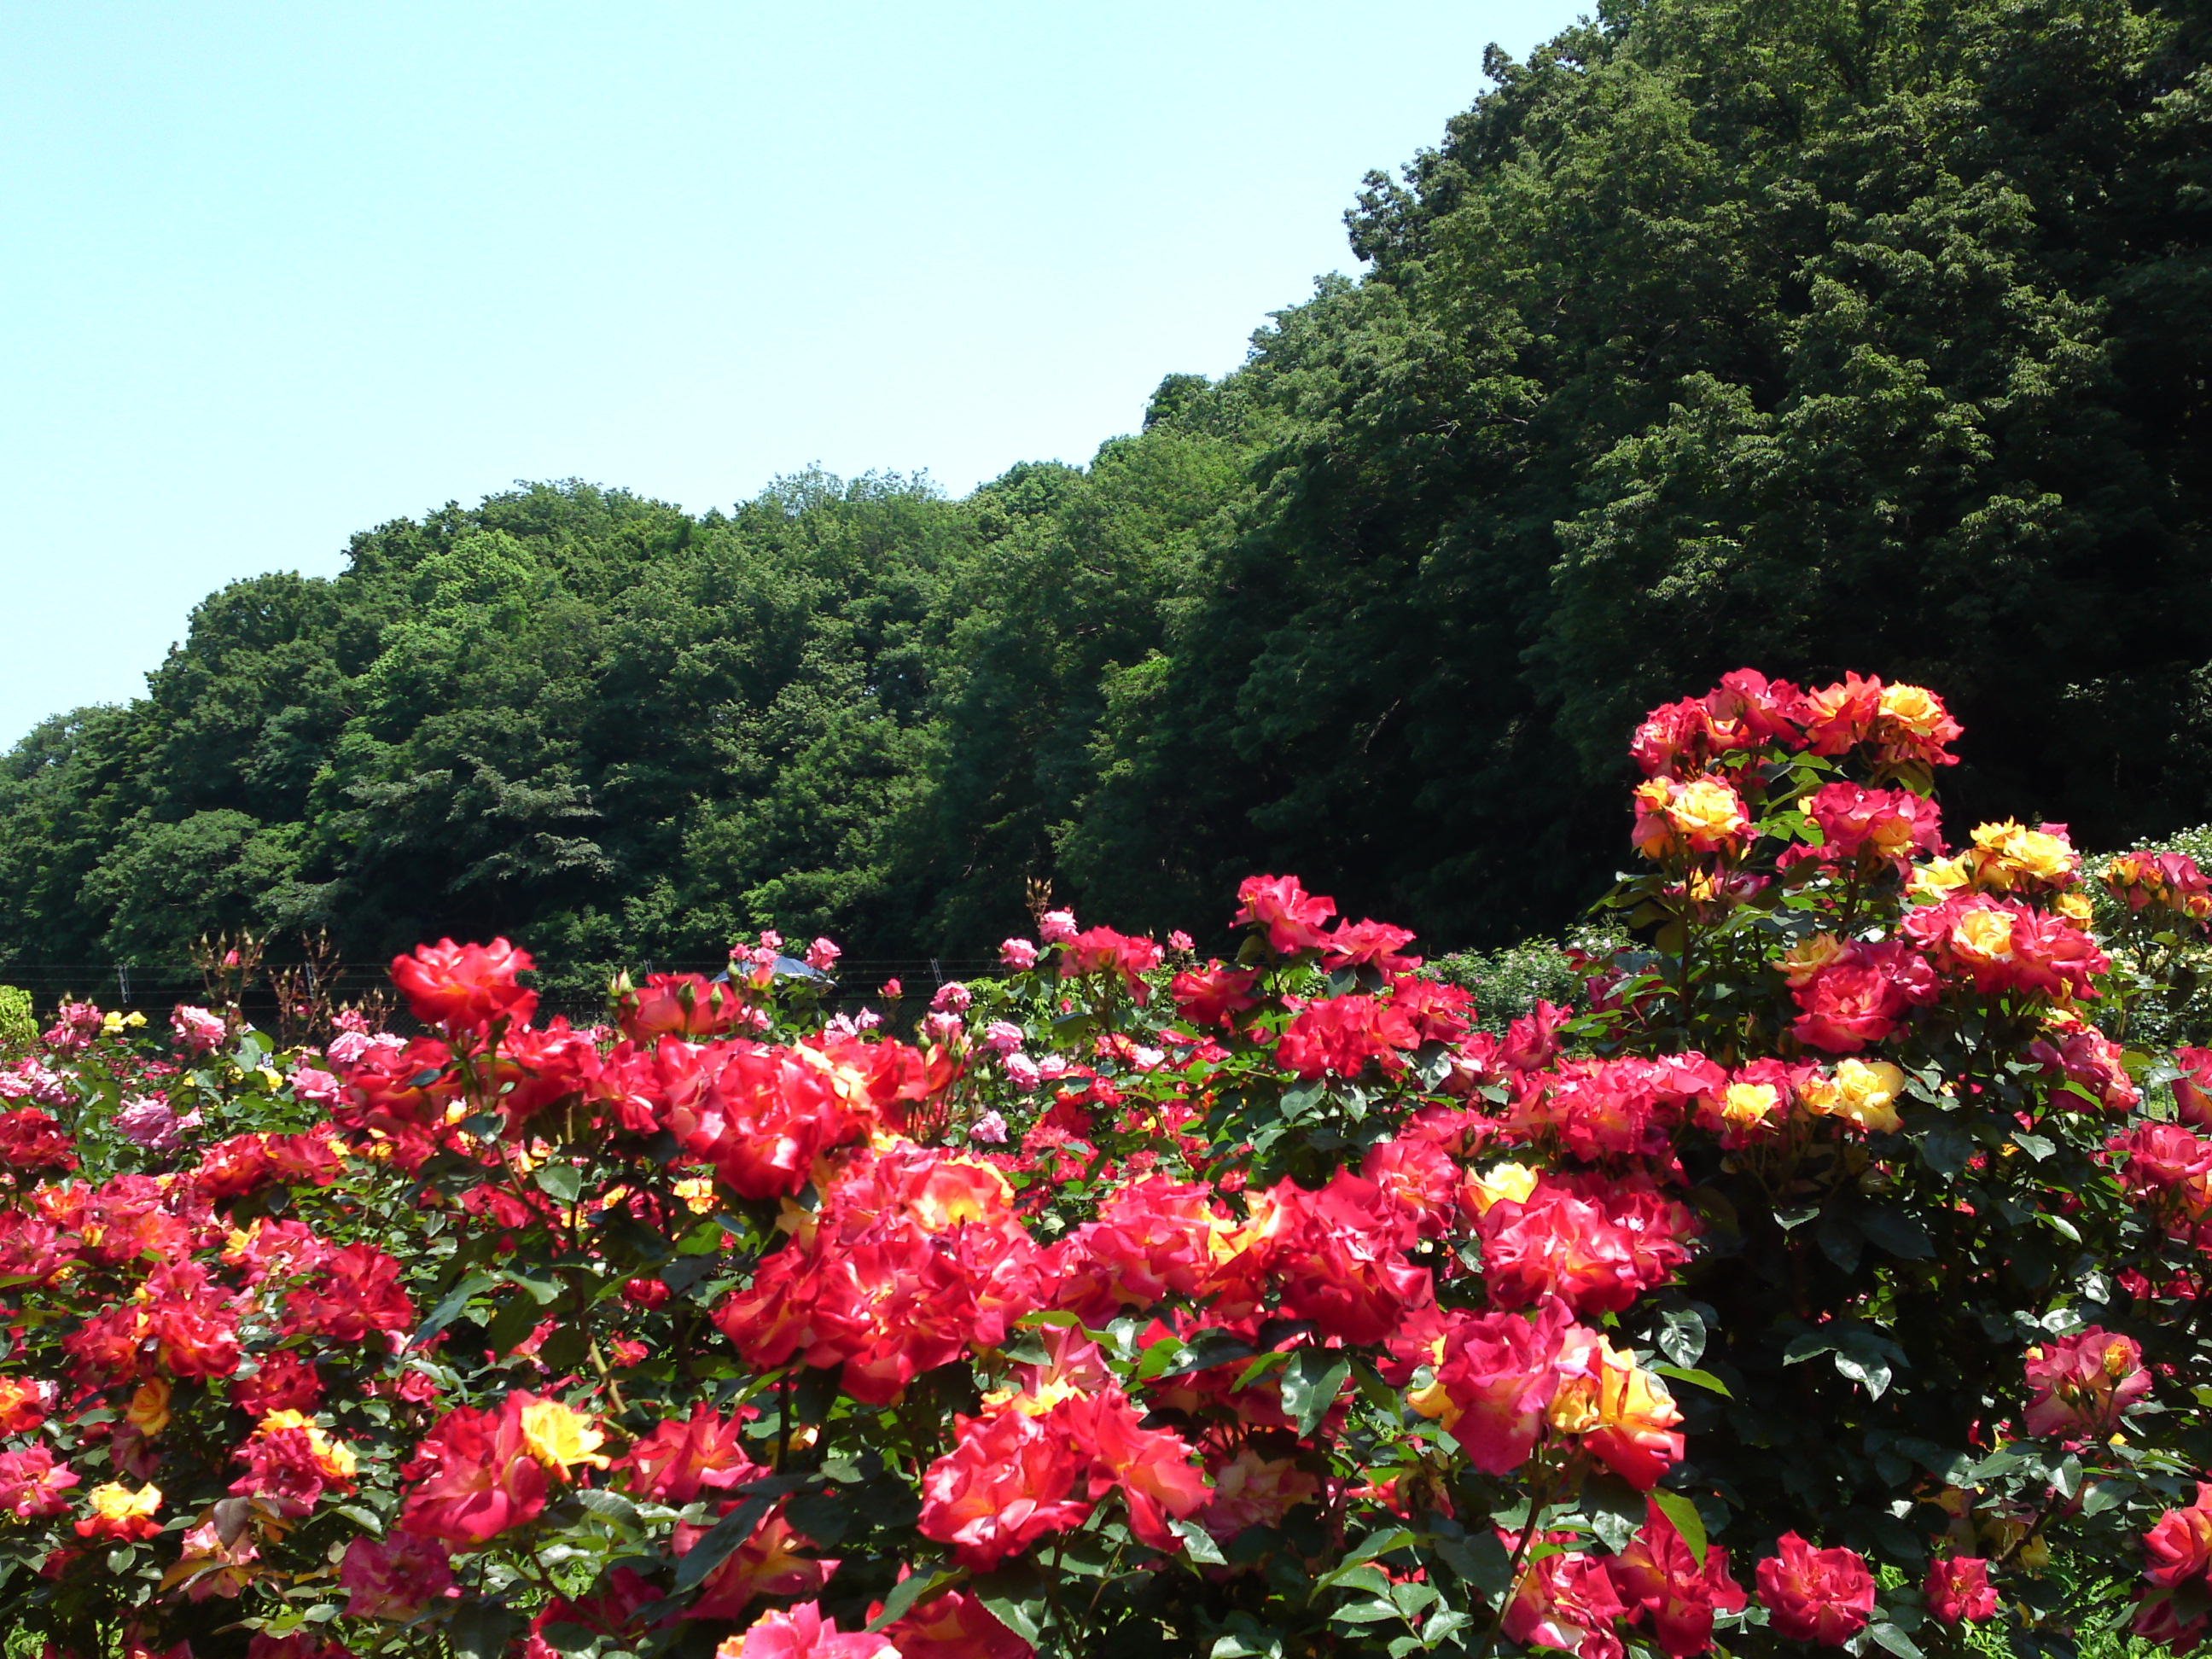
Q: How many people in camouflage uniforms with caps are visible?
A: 0